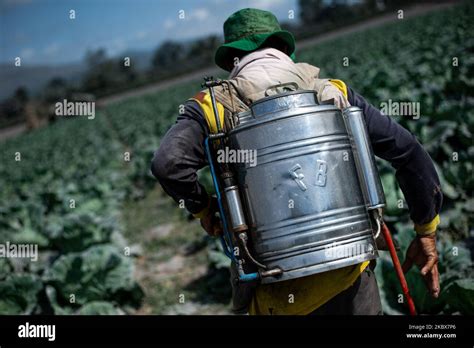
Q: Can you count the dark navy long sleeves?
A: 2